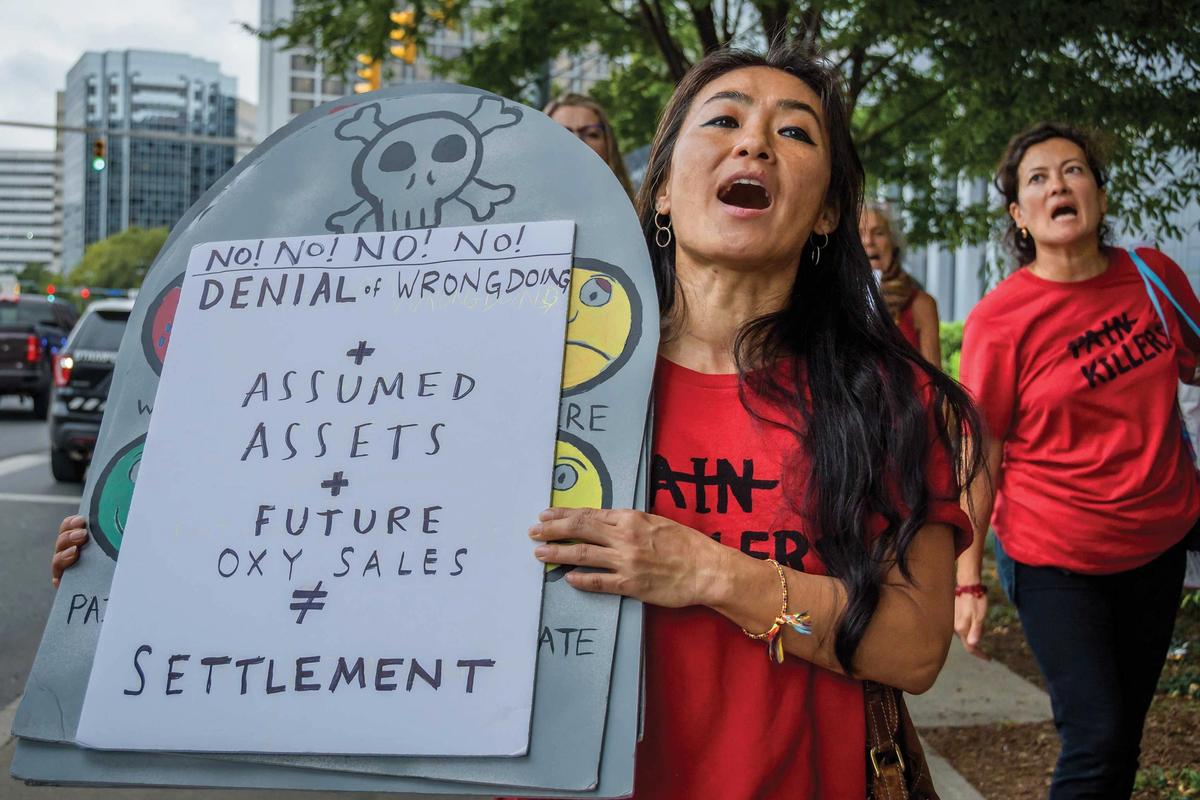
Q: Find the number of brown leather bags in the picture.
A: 1